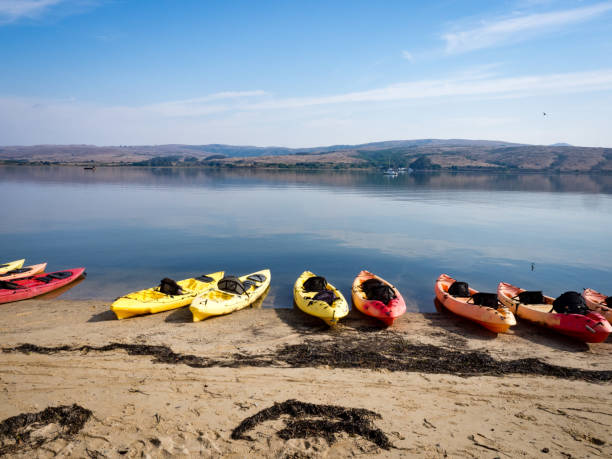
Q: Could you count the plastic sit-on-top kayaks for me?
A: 10